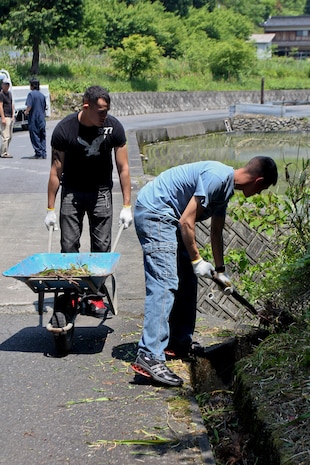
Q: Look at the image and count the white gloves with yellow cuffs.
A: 4